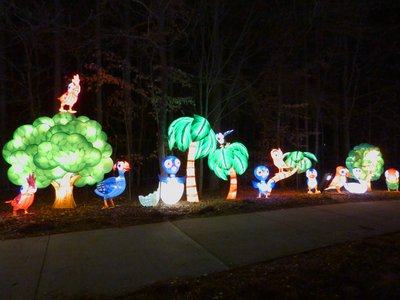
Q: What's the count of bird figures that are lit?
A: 11